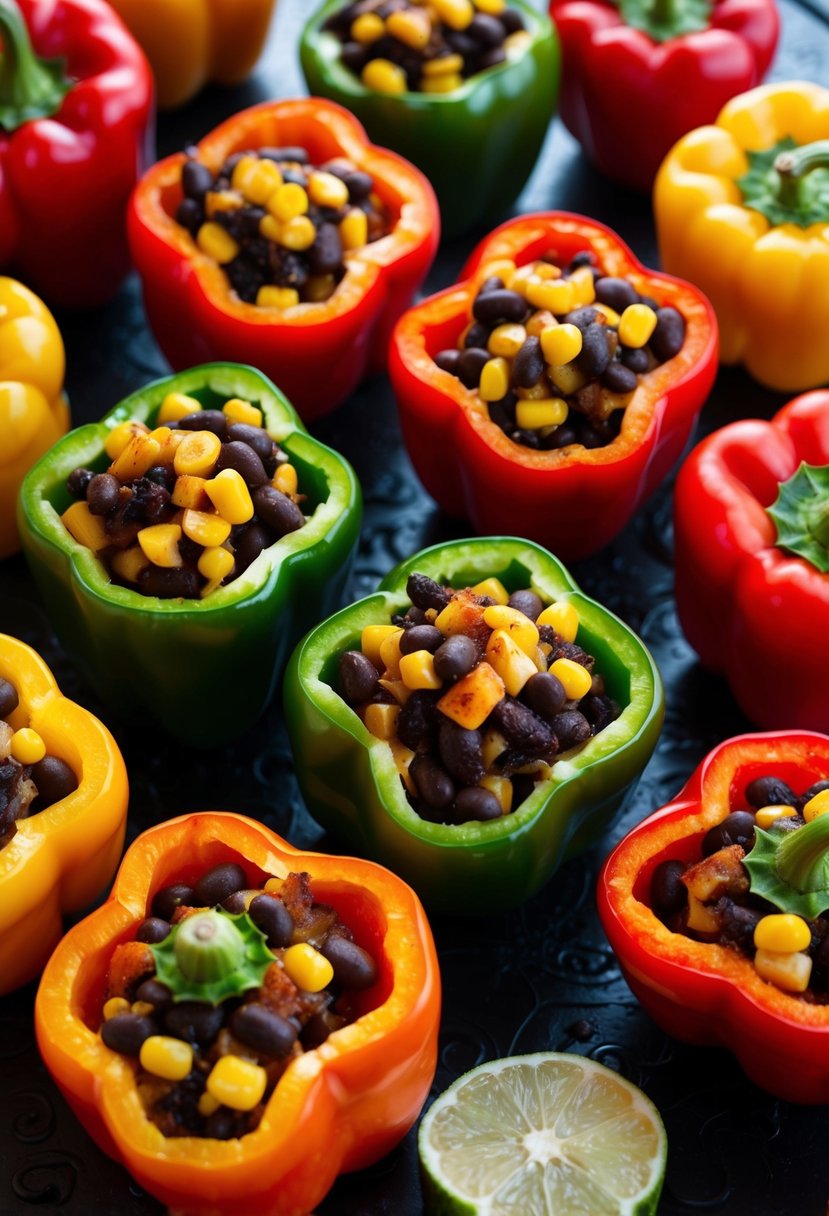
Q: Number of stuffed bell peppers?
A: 8